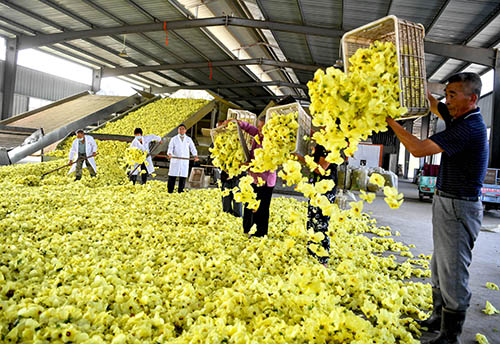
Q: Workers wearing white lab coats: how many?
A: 3